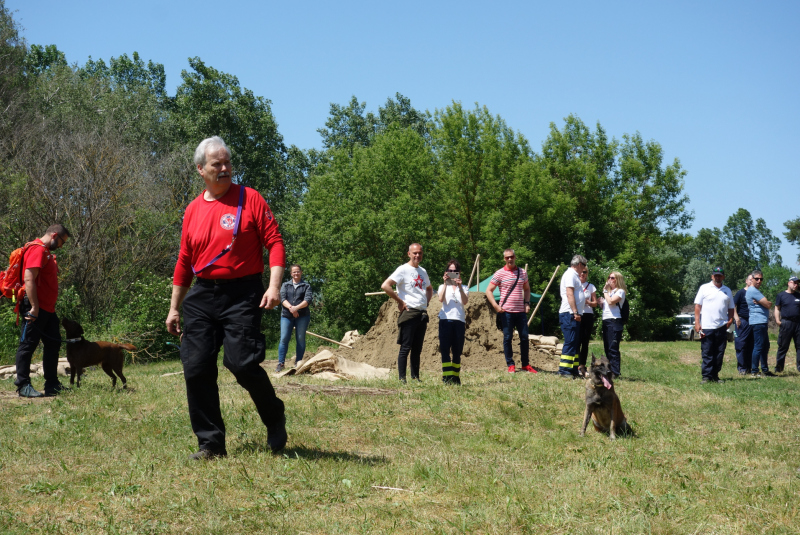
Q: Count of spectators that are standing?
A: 11